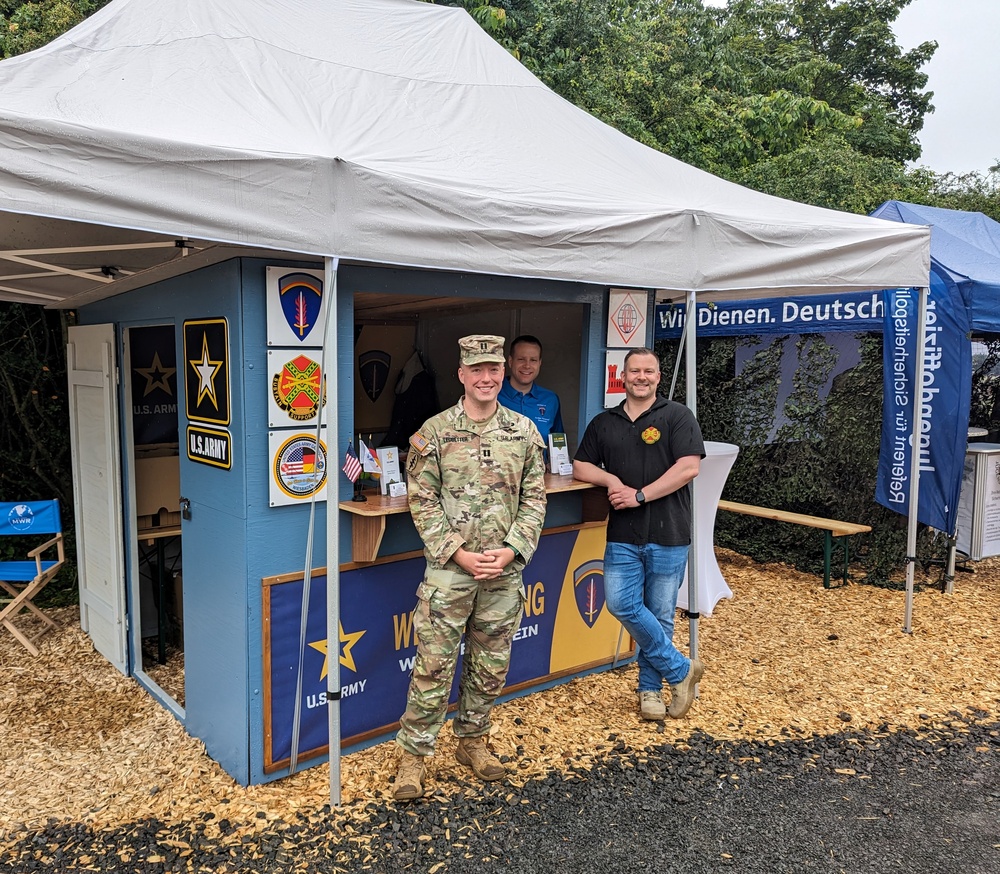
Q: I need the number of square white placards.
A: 5